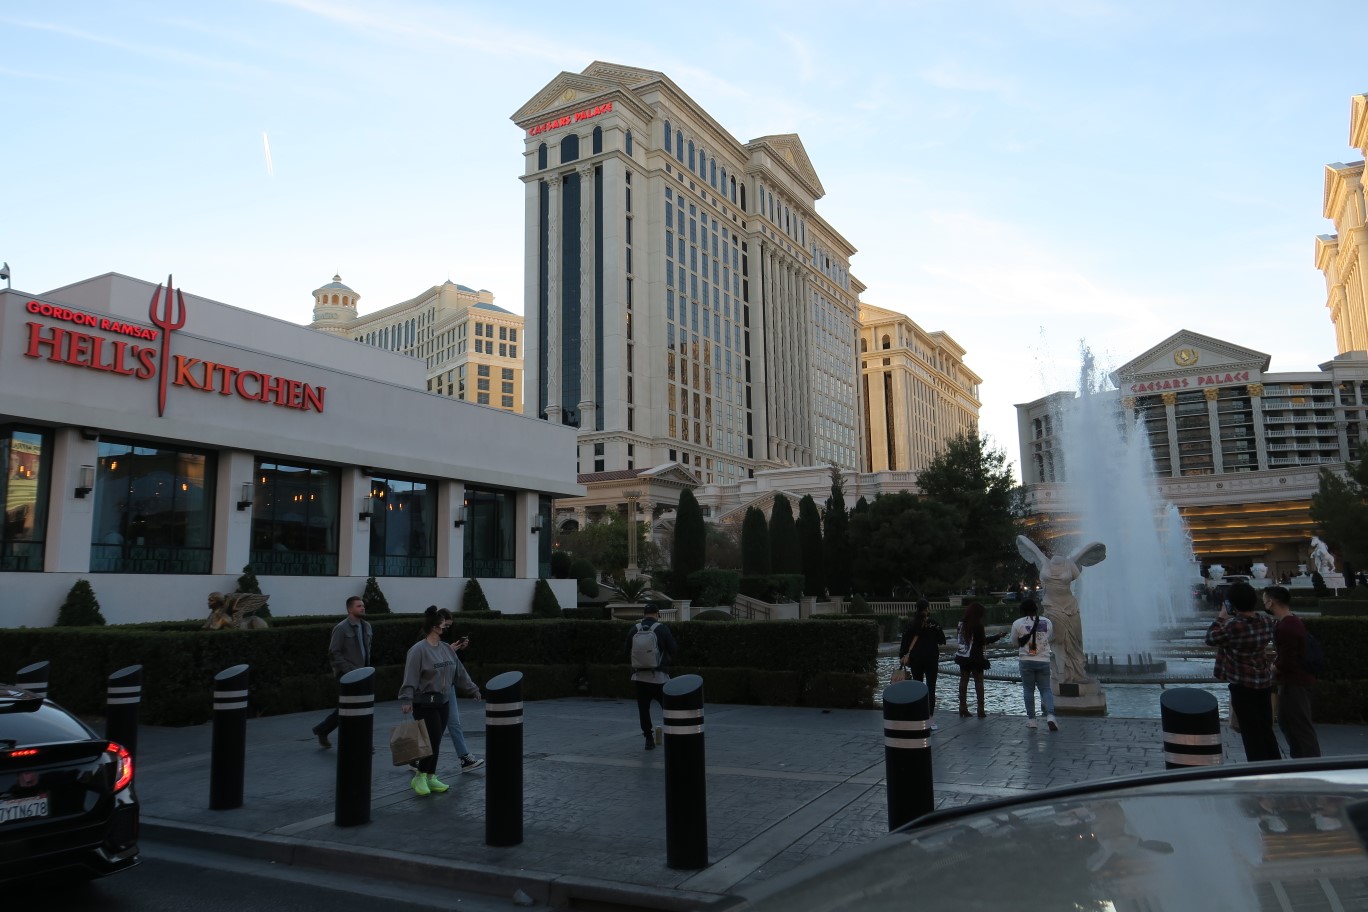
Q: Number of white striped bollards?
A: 8